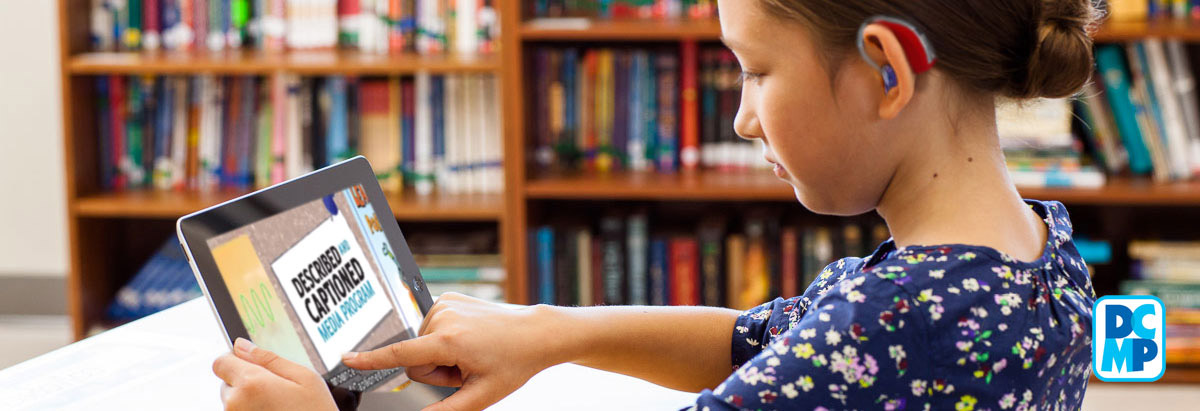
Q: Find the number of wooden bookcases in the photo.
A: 2